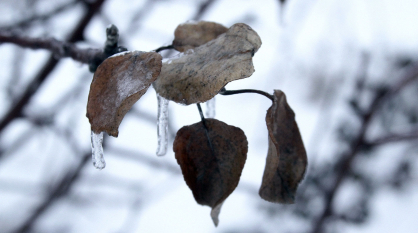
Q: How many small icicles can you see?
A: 3